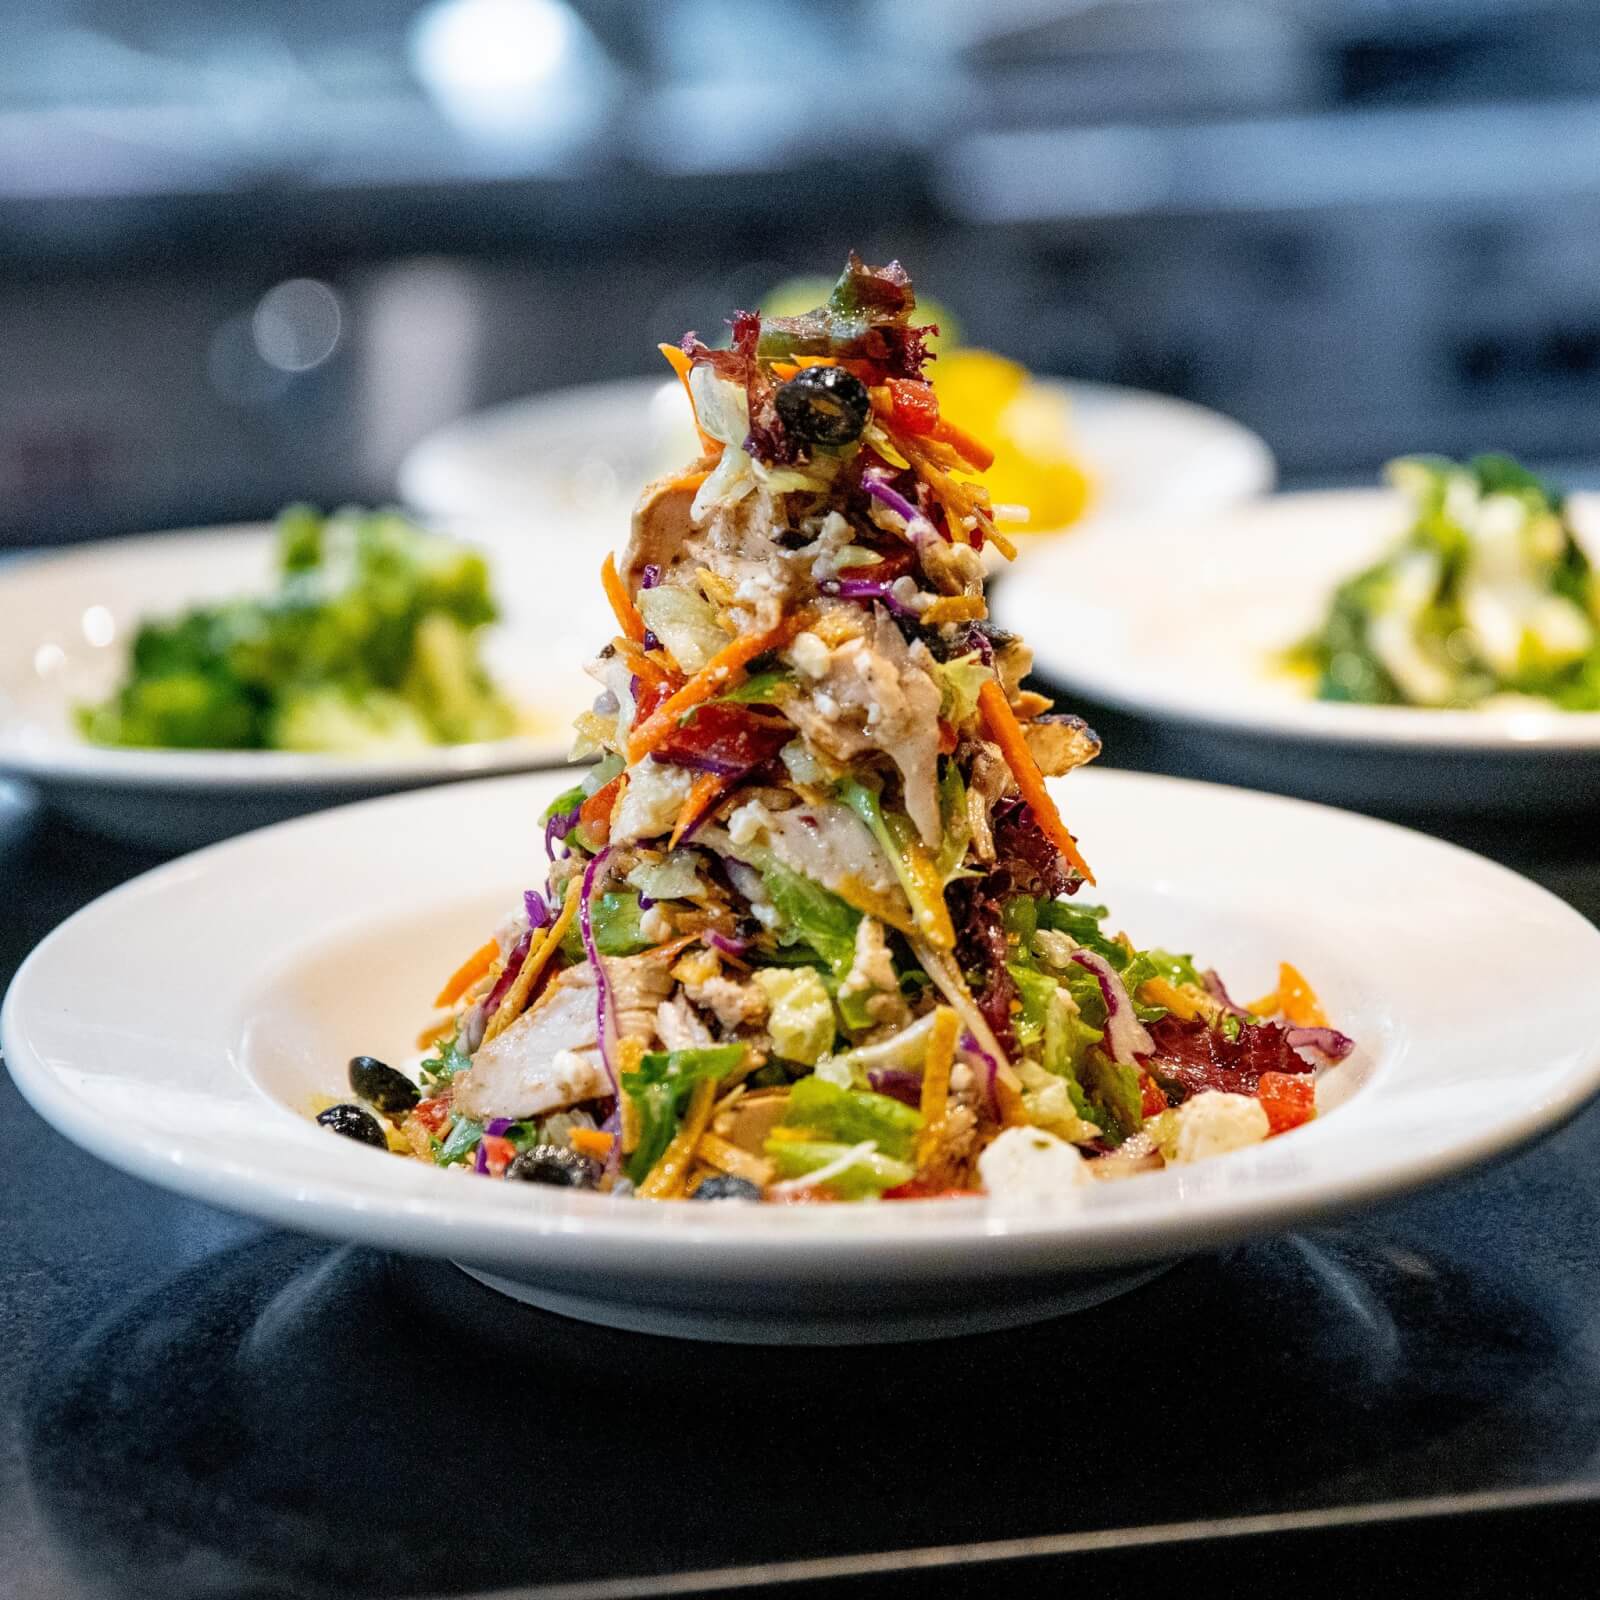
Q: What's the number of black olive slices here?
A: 5